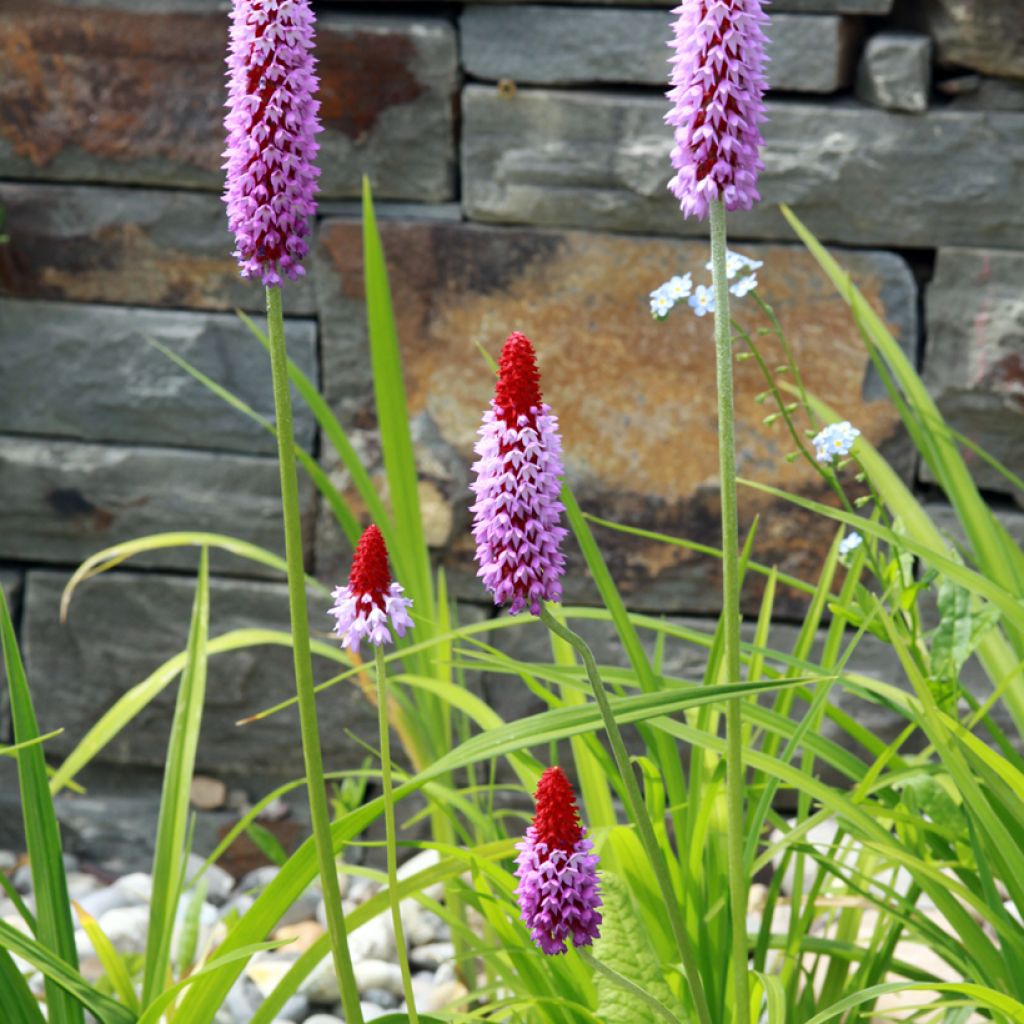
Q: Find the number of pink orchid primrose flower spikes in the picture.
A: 5